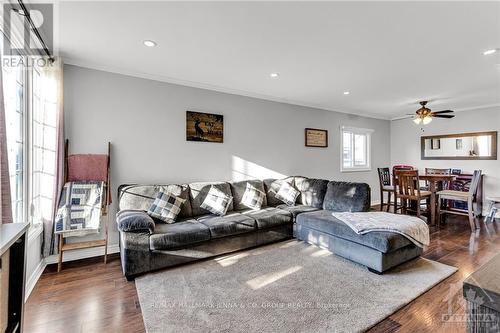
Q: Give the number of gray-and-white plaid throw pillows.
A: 4